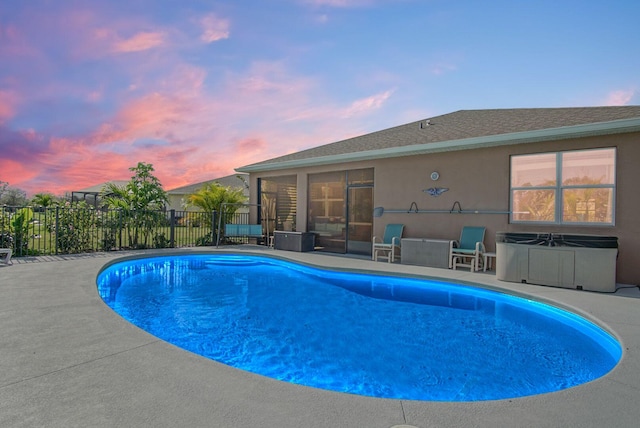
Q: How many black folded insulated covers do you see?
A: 1